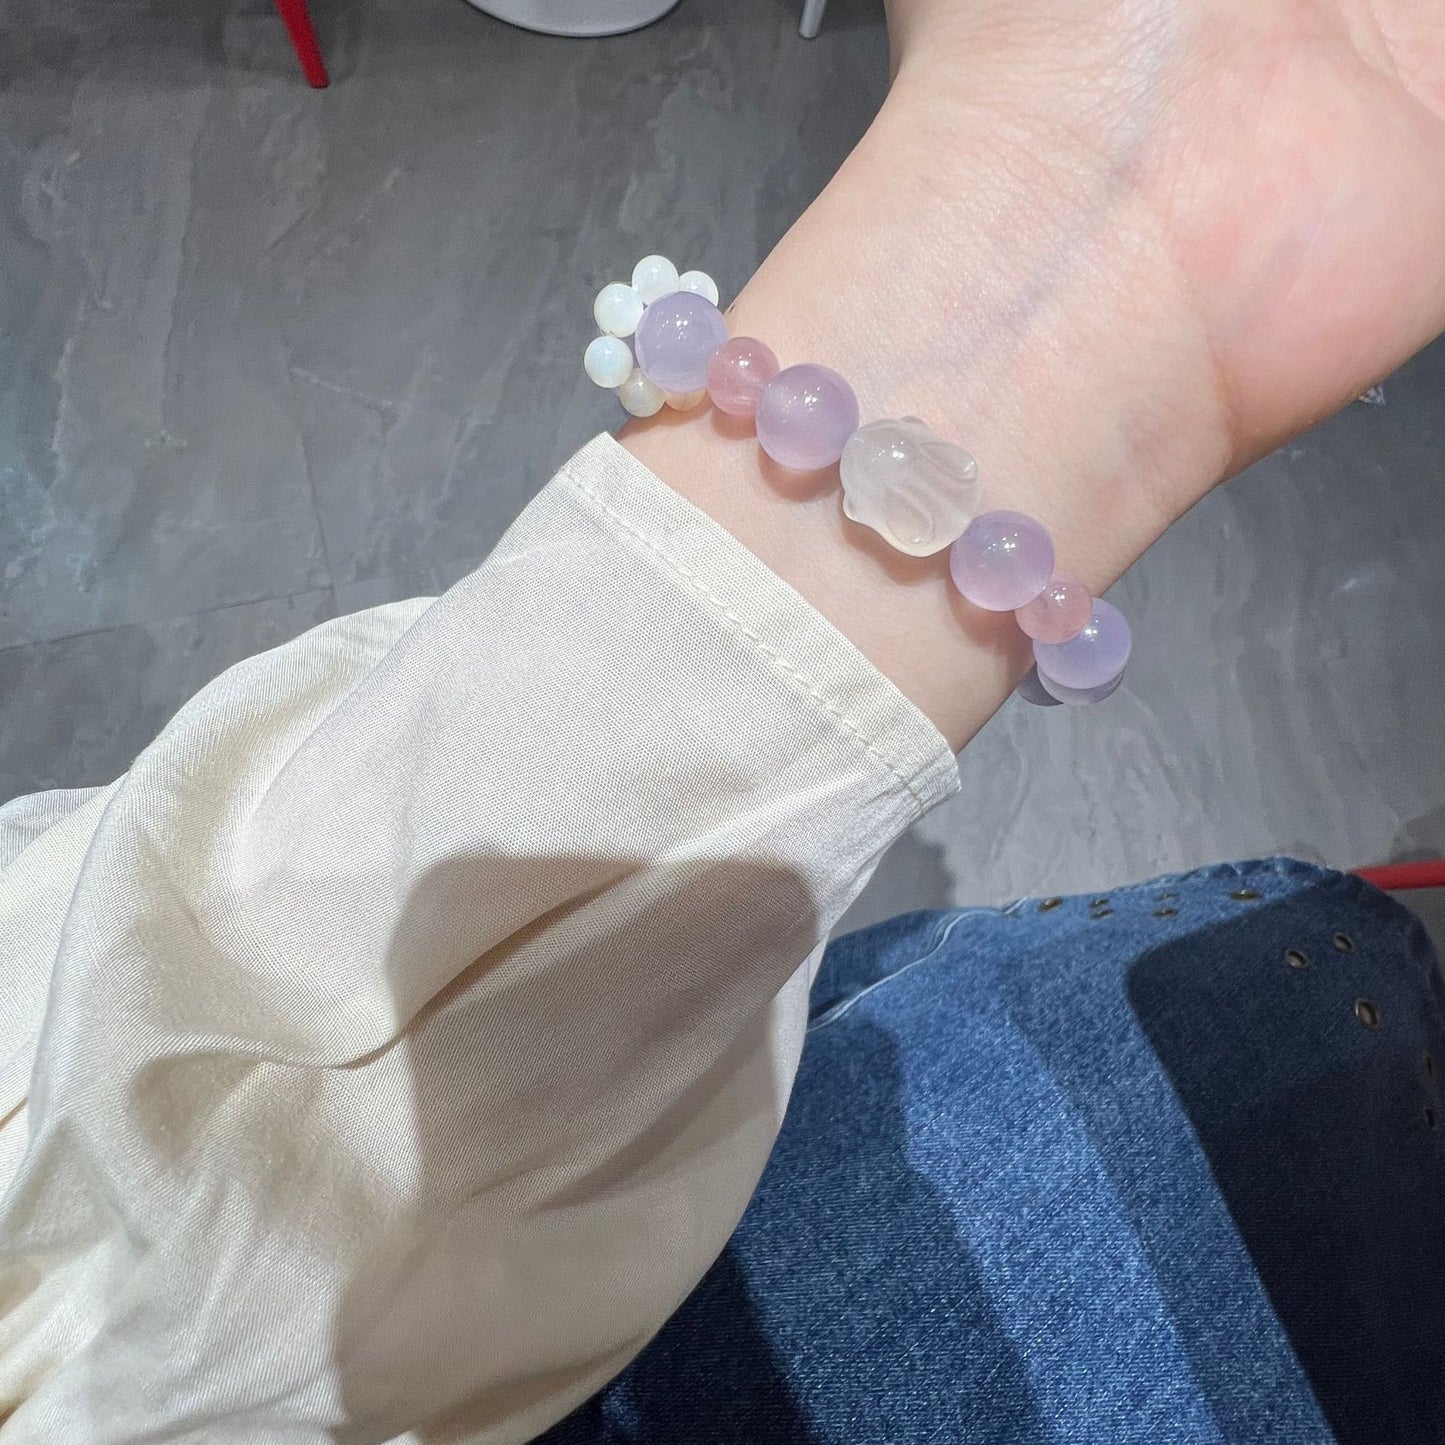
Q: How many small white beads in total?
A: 6